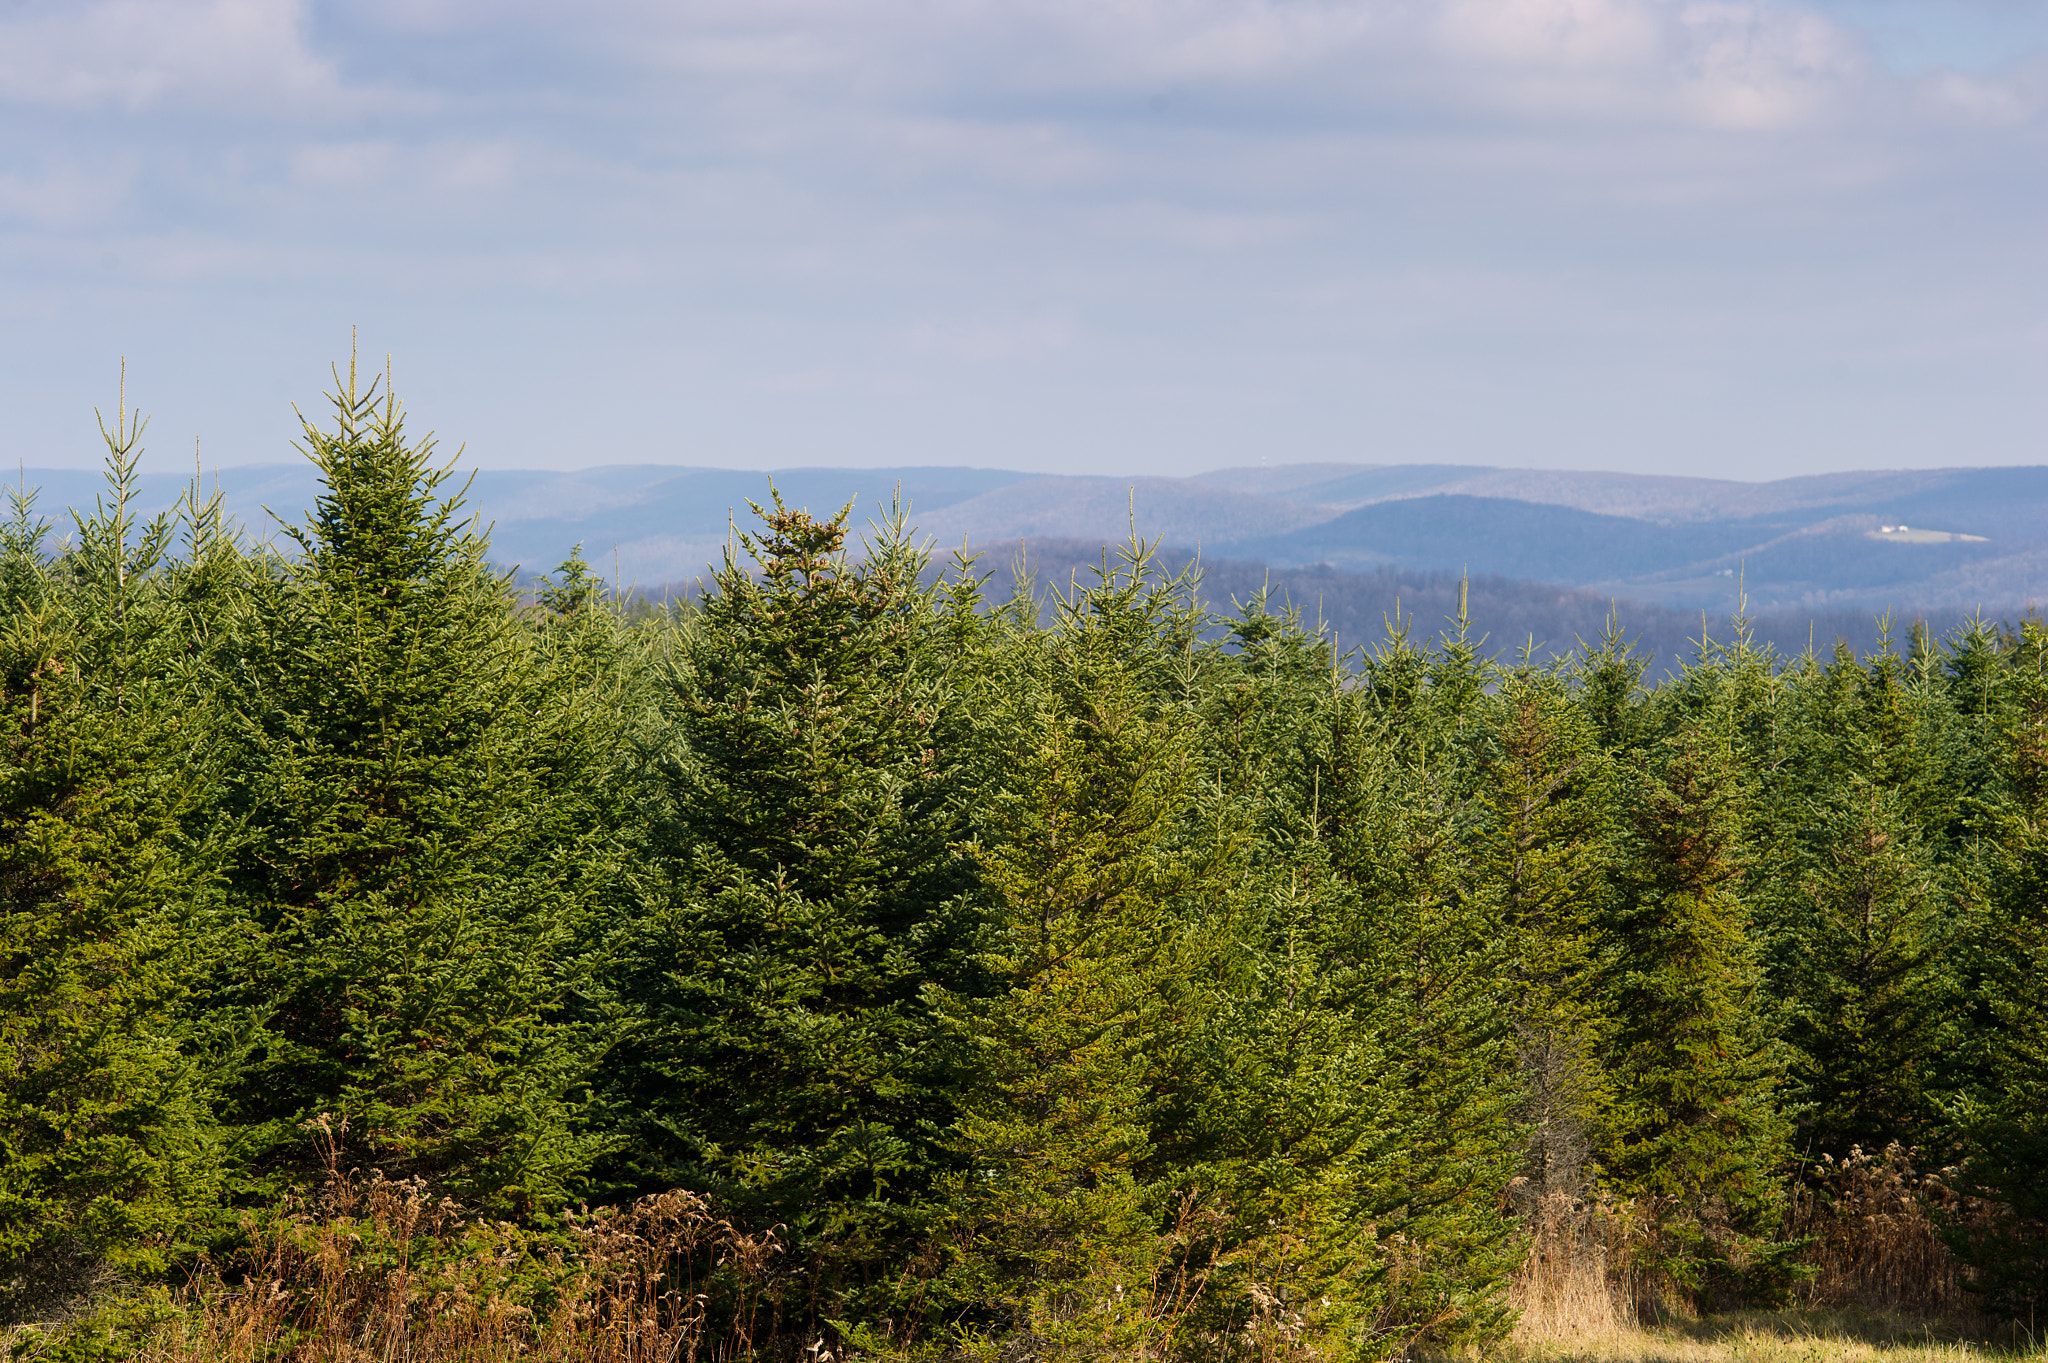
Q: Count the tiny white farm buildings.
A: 2